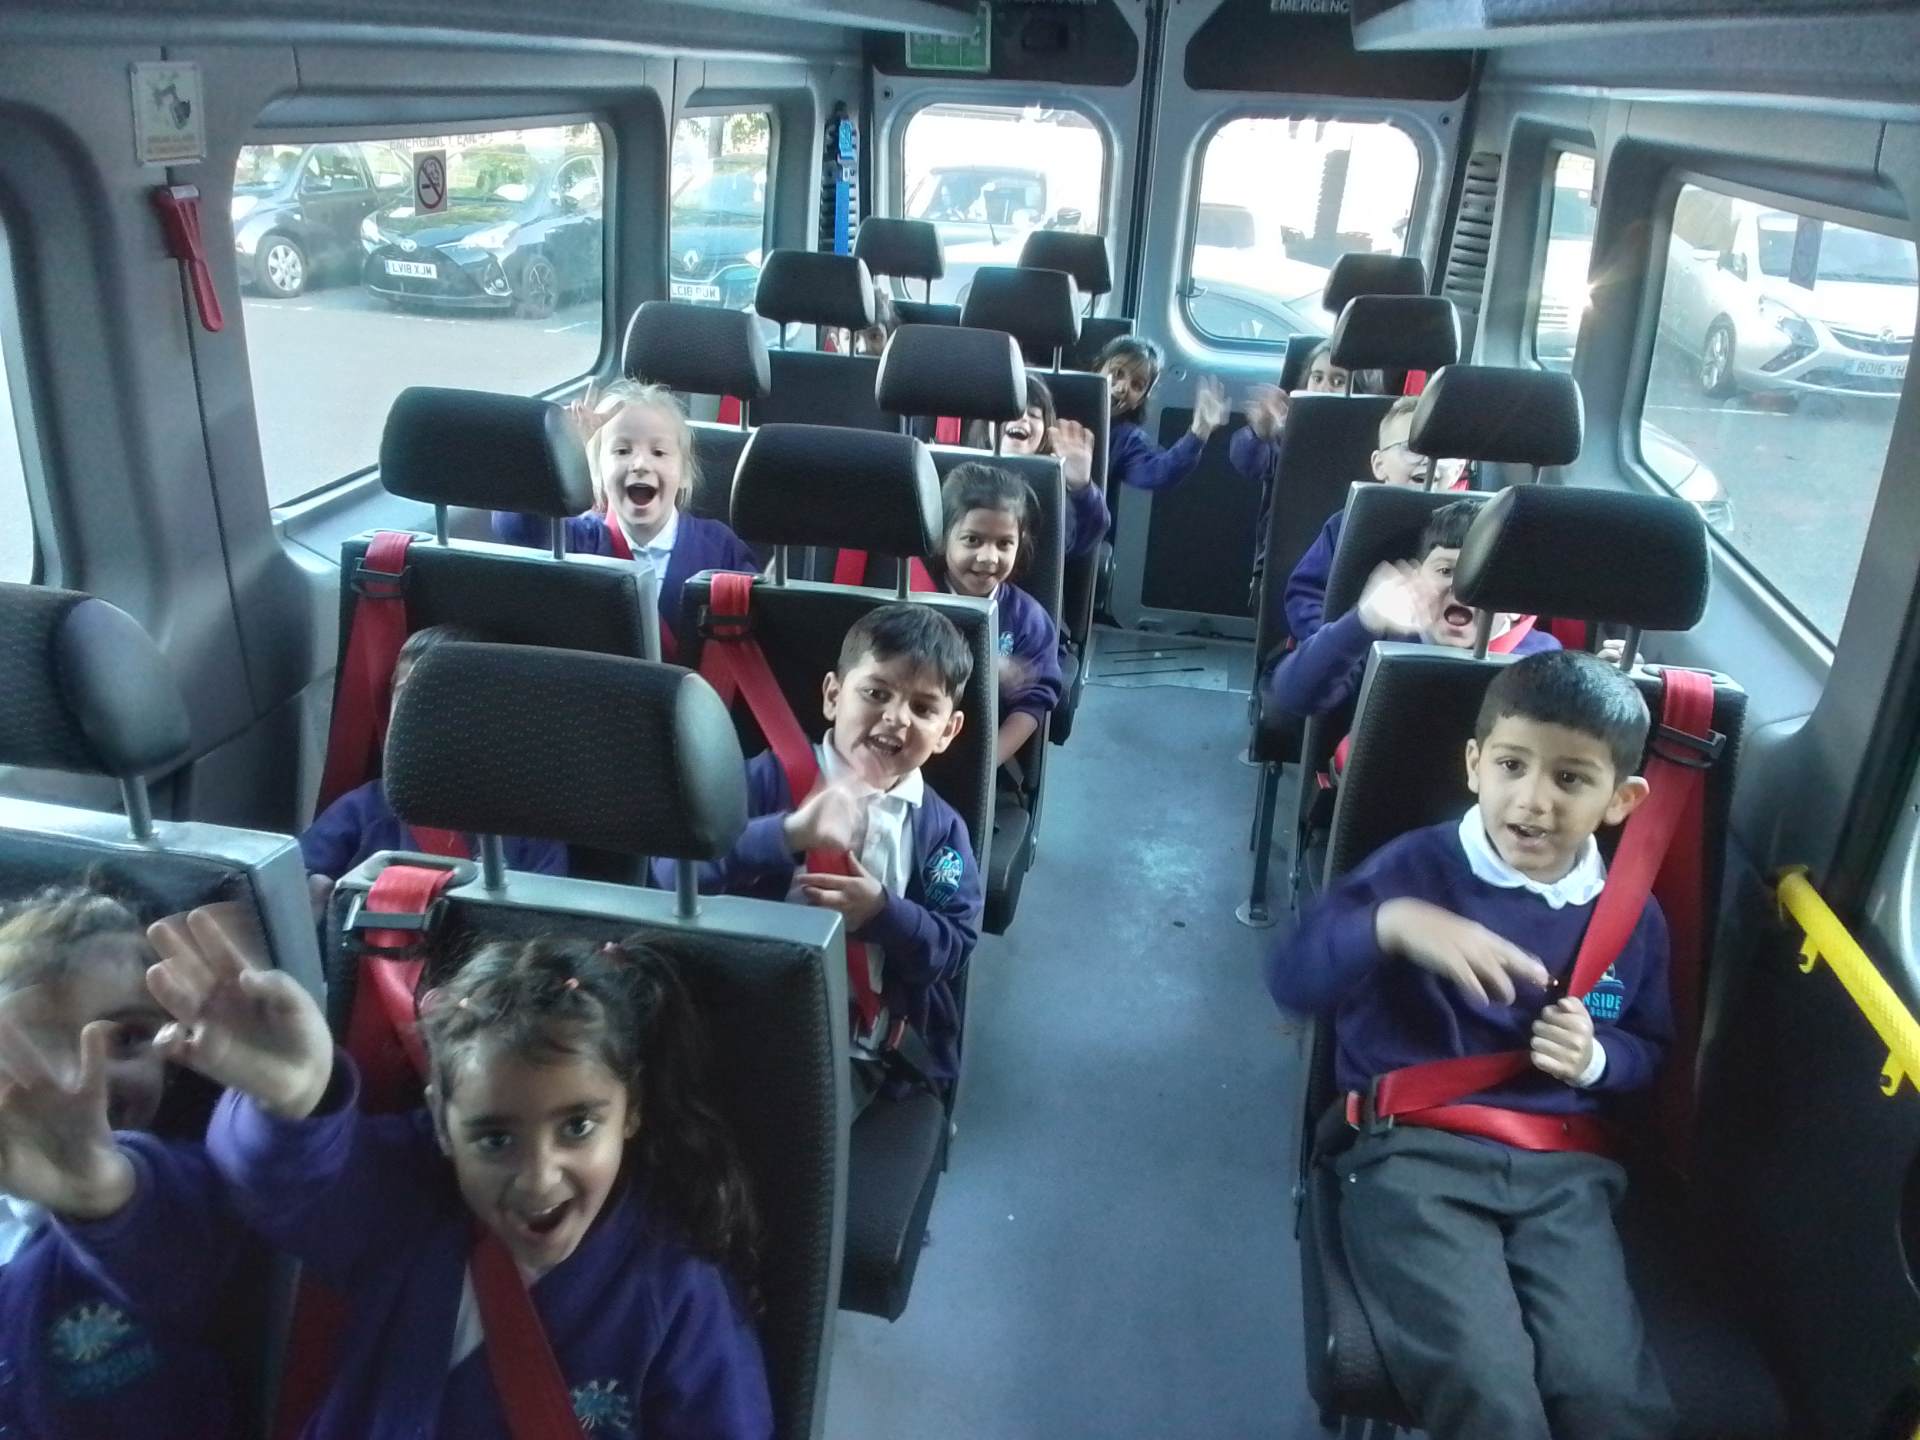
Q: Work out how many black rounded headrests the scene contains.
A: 14